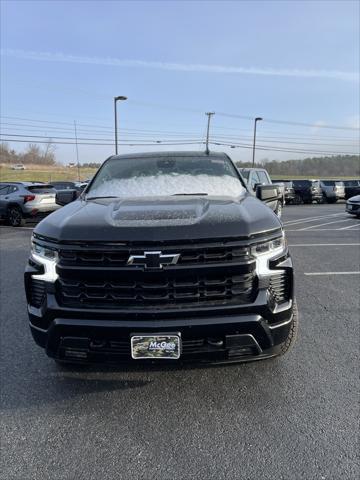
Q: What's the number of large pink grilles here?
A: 0